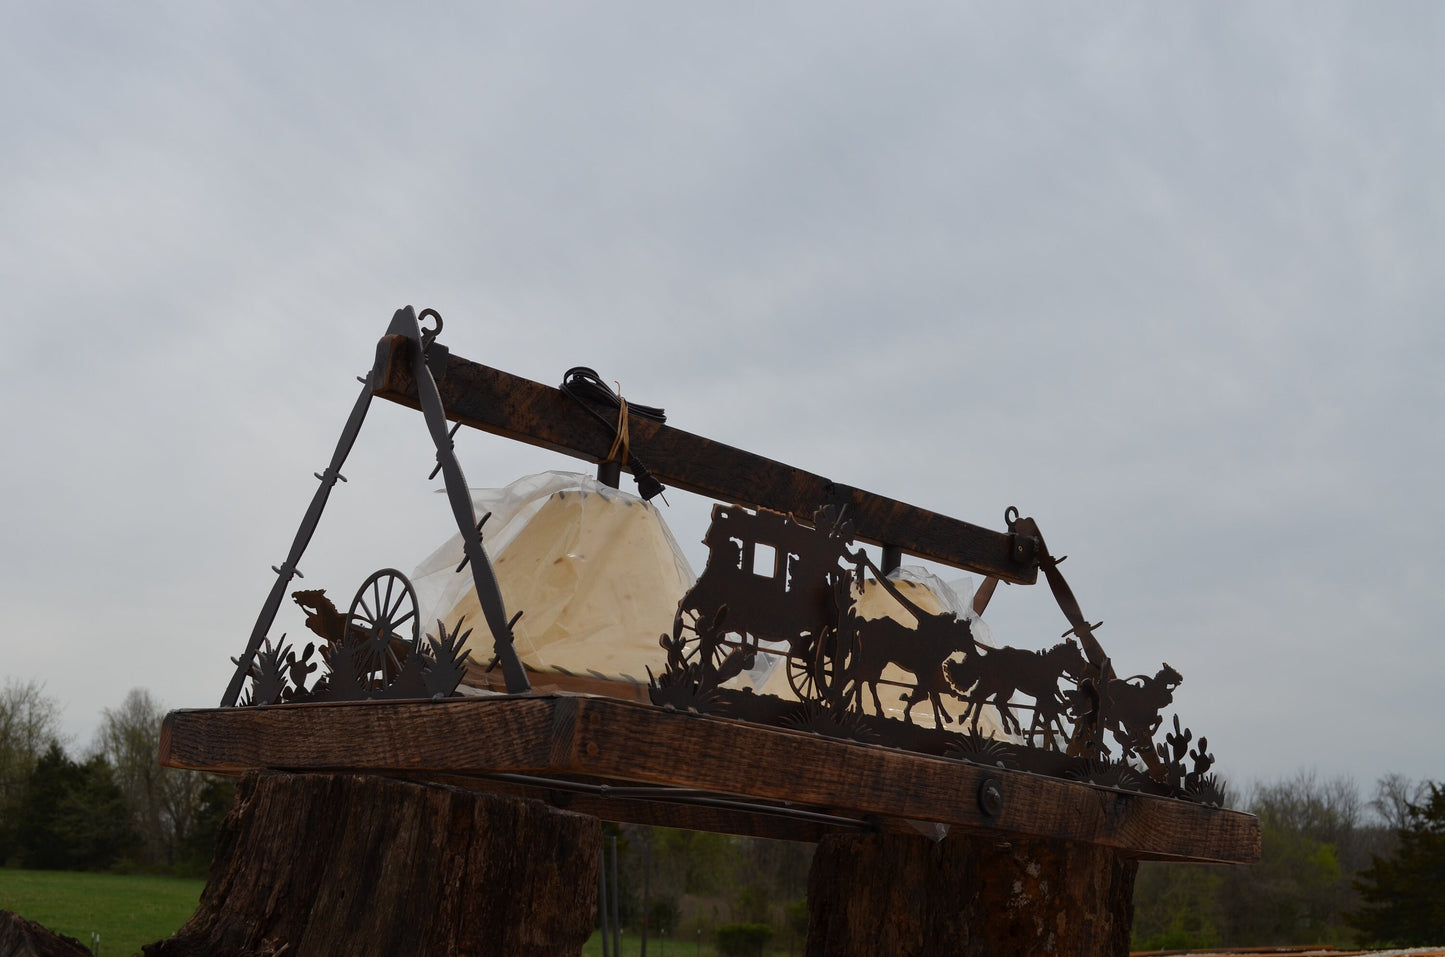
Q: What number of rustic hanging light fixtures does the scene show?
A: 1